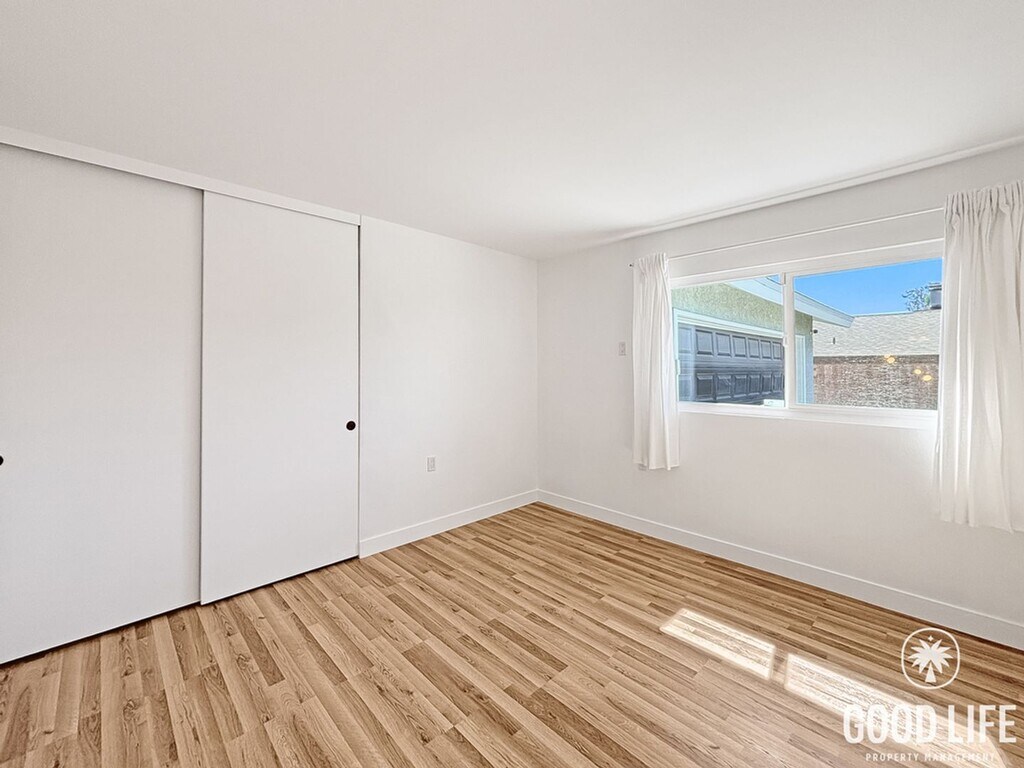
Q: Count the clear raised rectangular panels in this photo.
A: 12